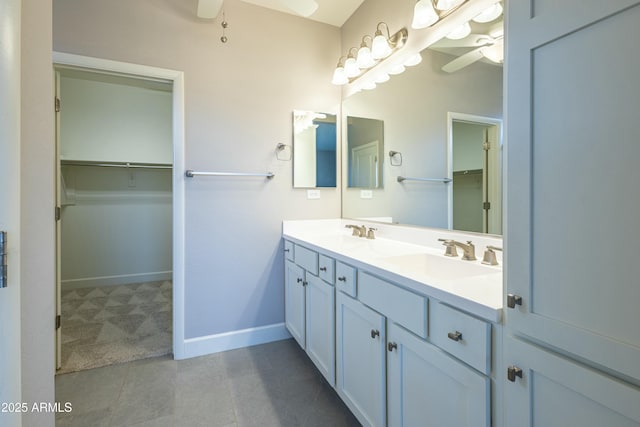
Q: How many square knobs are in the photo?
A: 10